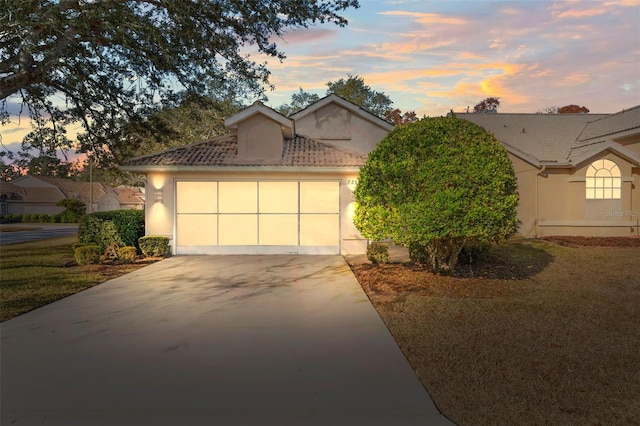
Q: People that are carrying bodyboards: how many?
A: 0